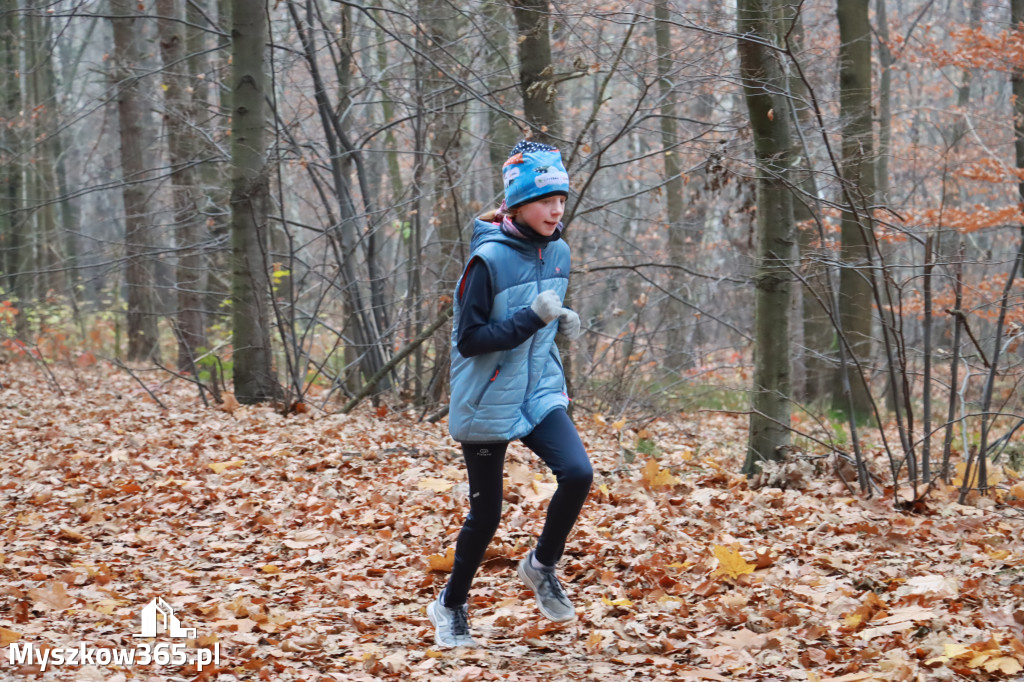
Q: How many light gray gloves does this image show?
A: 2